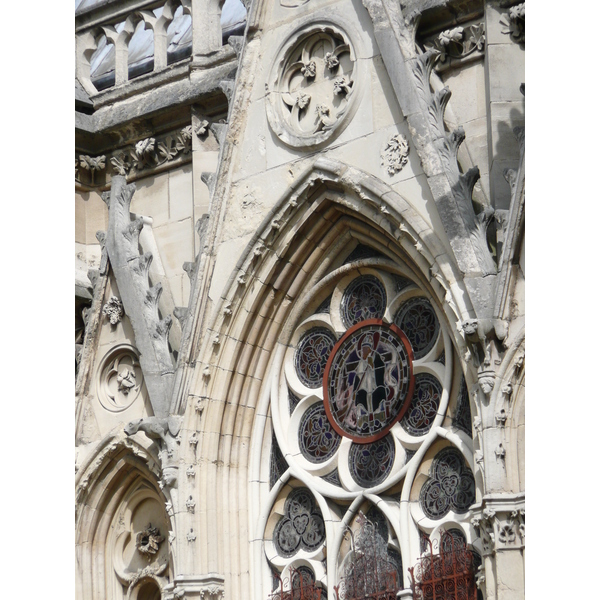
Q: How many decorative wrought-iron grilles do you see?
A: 3